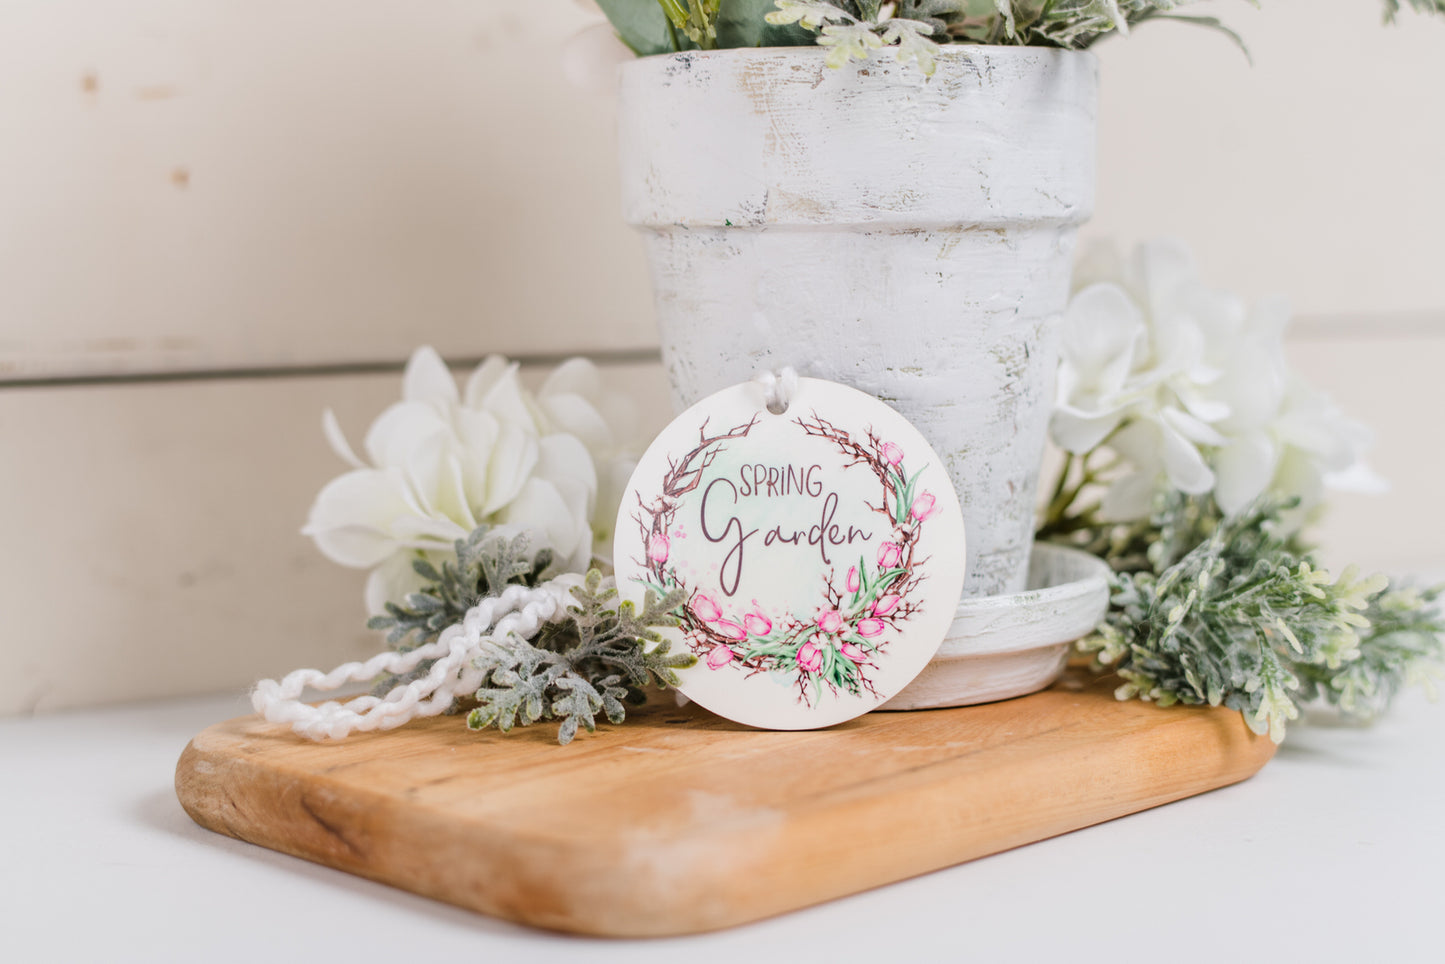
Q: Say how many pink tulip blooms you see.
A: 14